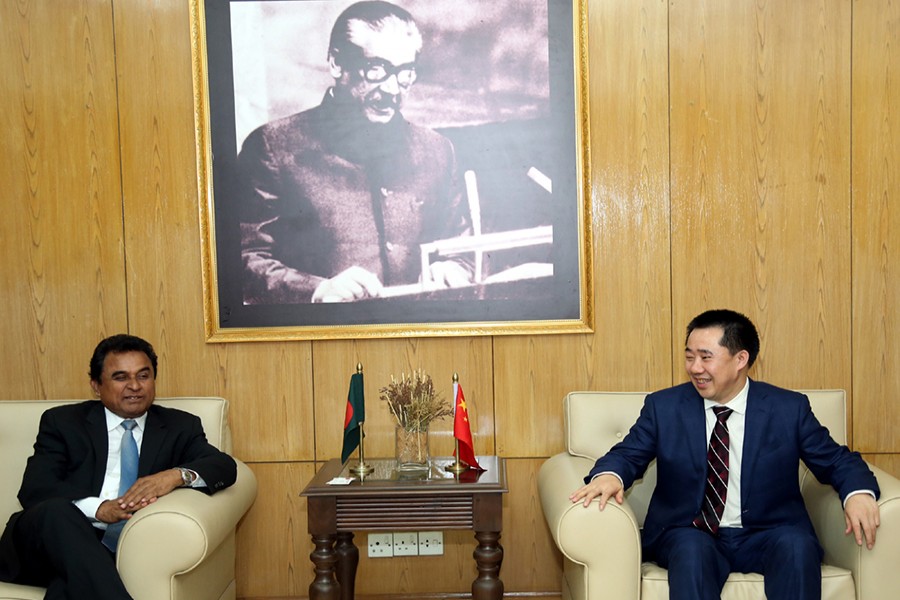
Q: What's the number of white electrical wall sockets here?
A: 3